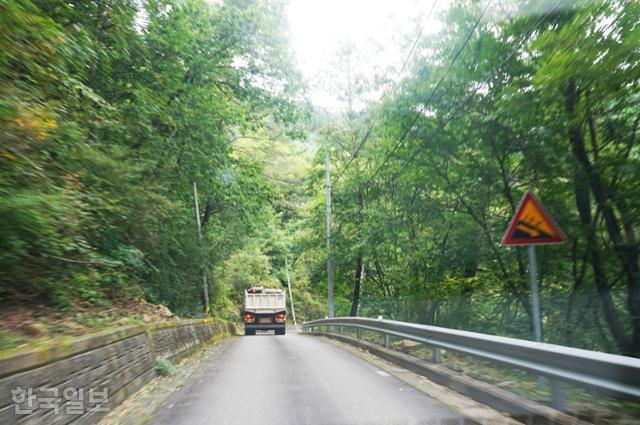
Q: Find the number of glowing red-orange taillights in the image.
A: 2